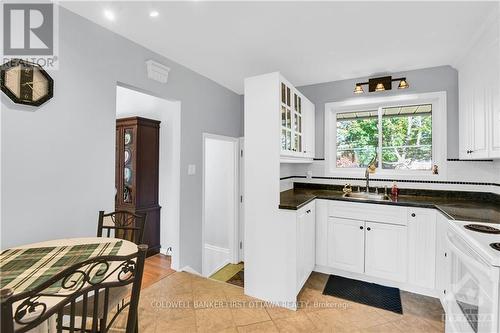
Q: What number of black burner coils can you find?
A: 2